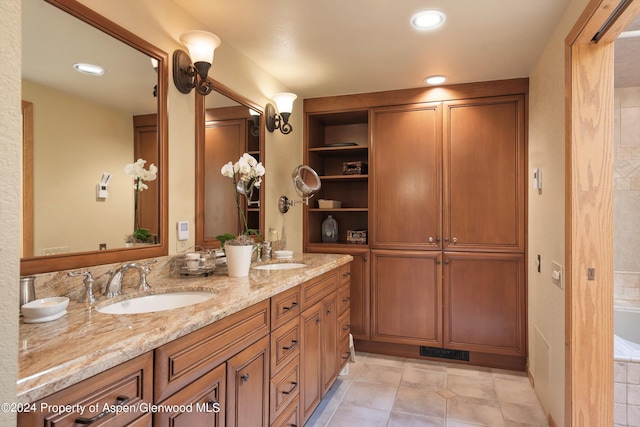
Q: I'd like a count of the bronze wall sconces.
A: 2